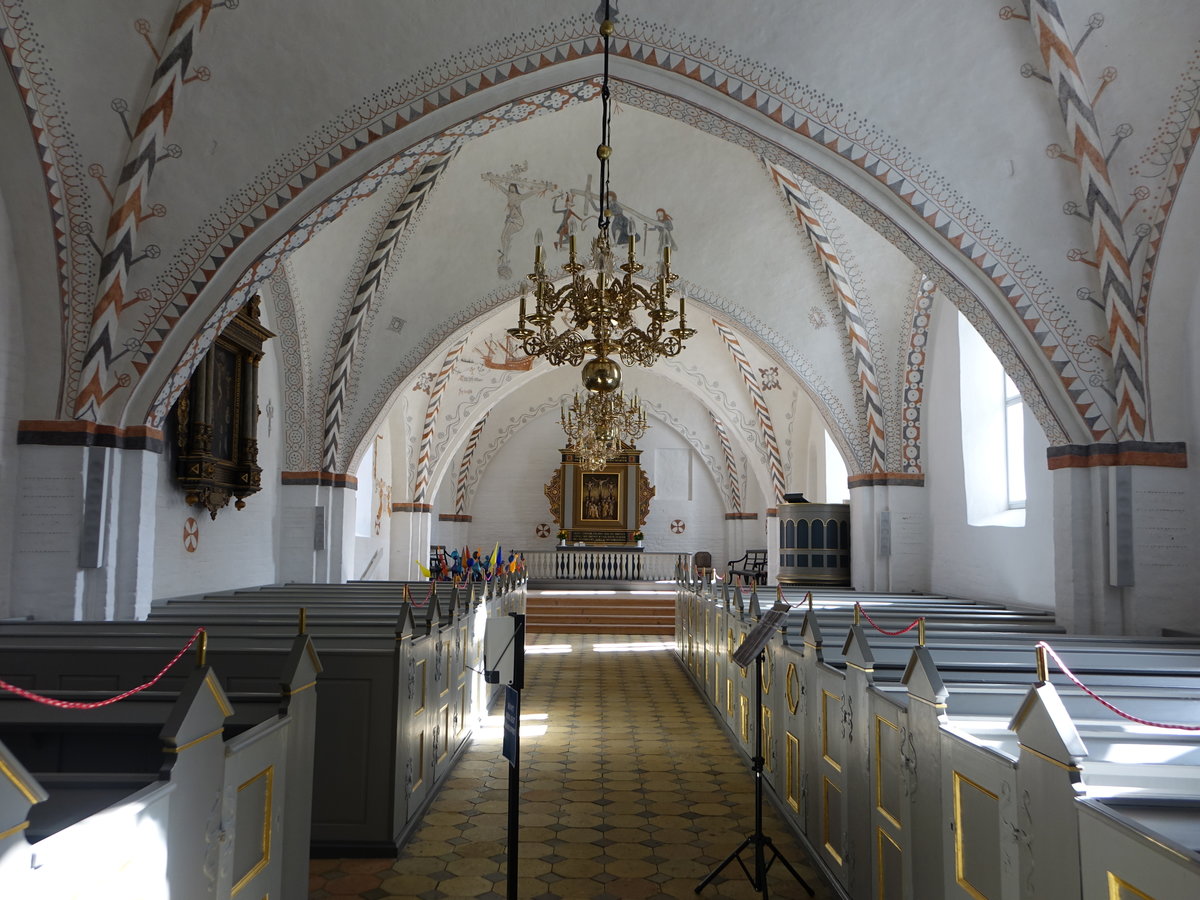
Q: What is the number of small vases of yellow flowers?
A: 2